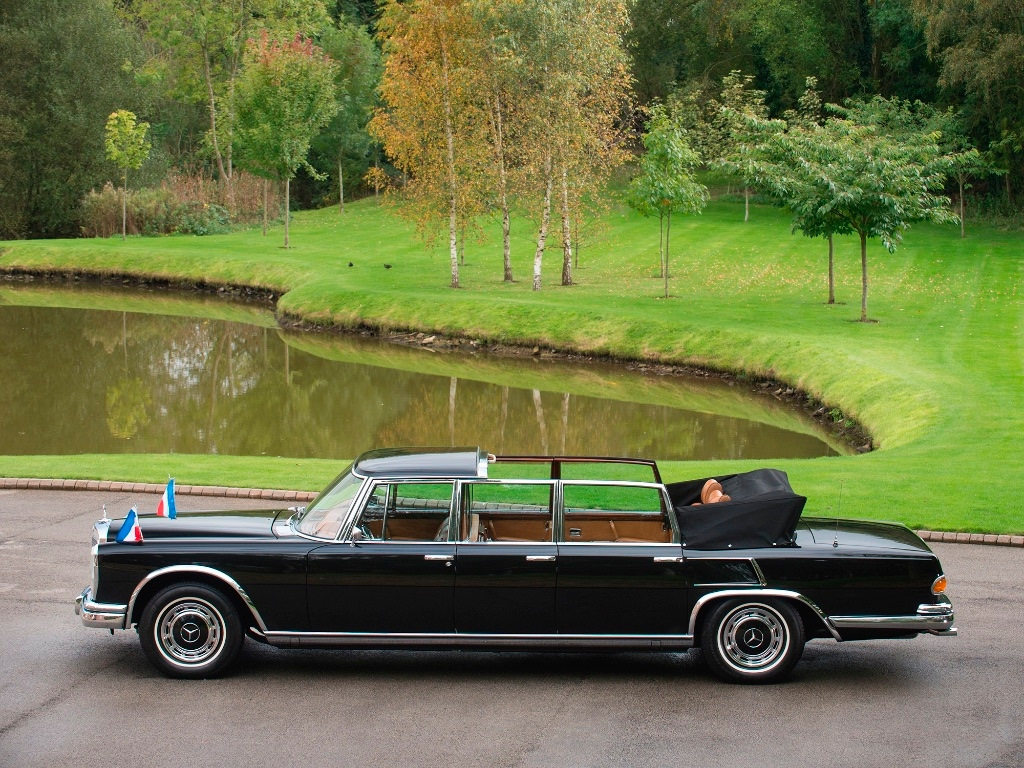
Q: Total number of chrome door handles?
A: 3